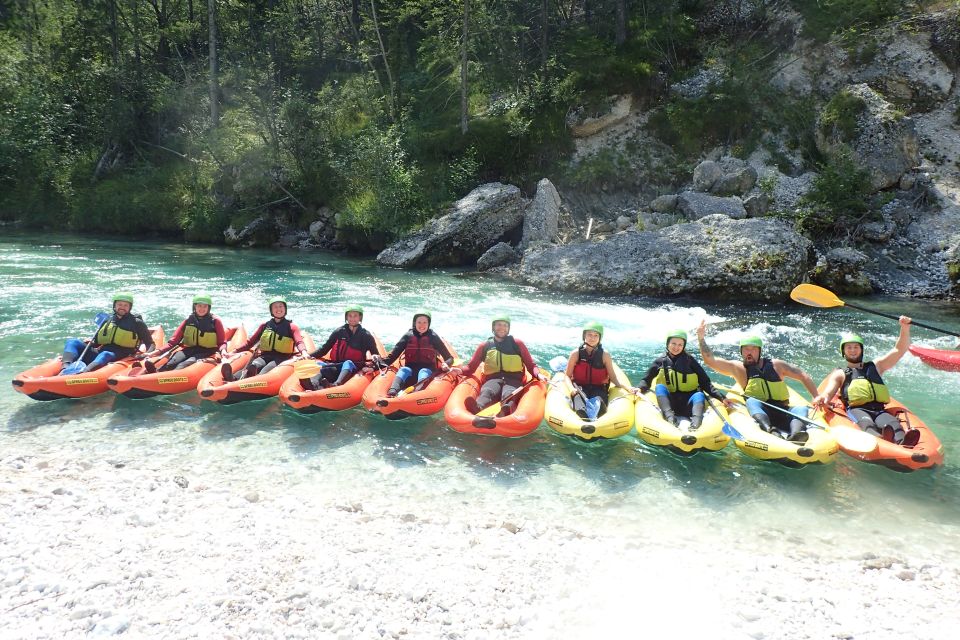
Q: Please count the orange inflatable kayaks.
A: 7